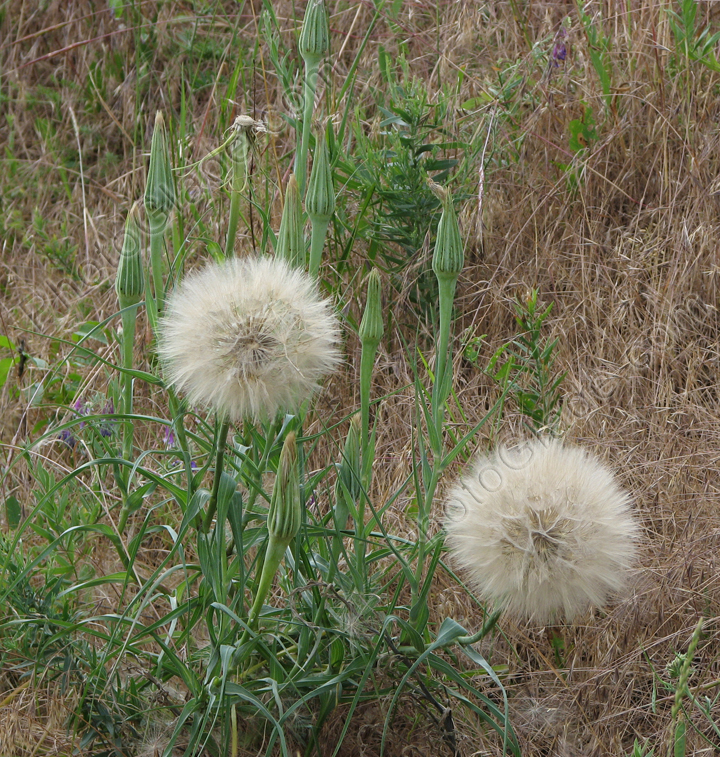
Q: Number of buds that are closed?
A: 9